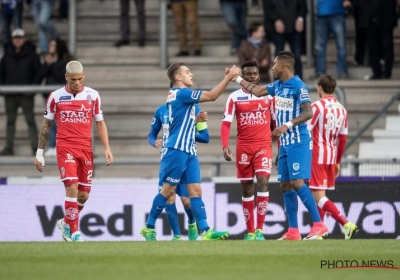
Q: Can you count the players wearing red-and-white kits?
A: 3